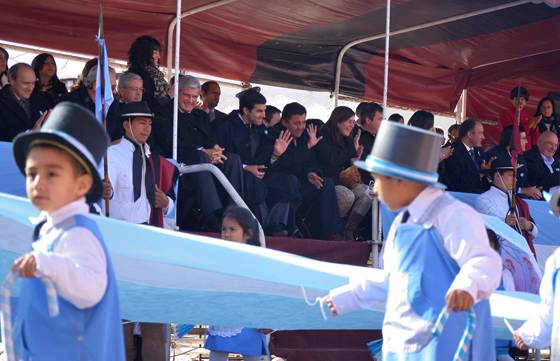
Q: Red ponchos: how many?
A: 2